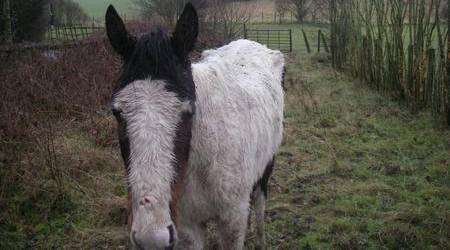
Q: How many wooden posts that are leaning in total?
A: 2